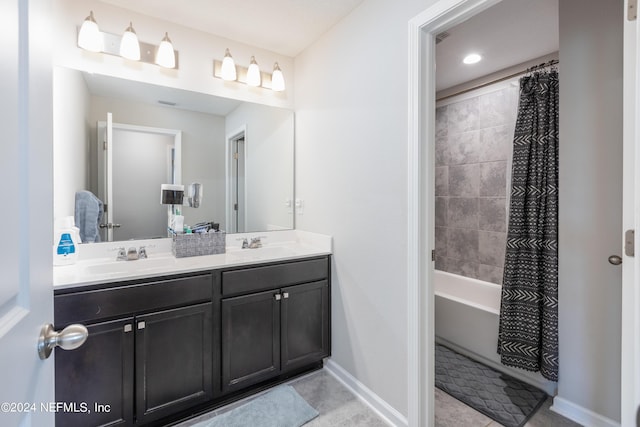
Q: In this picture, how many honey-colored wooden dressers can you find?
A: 0